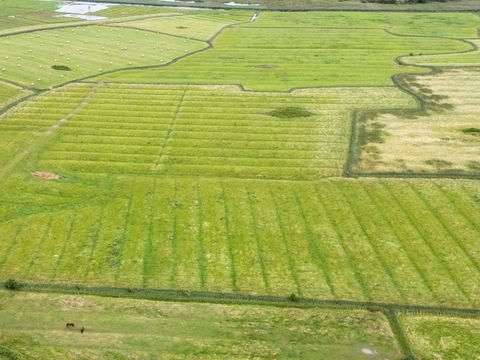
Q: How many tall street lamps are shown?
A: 0